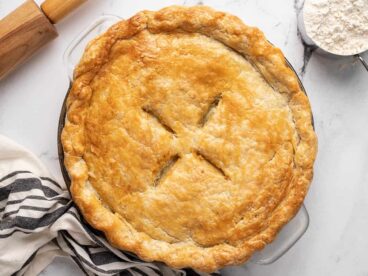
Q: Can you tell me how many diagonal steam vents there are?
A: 4